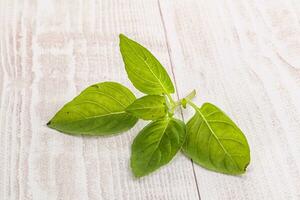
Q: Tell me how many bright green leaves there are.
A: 5